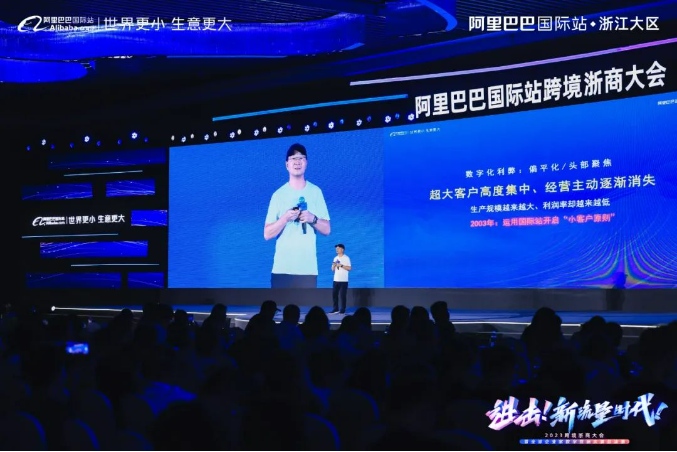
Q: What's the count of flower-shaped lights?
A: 13